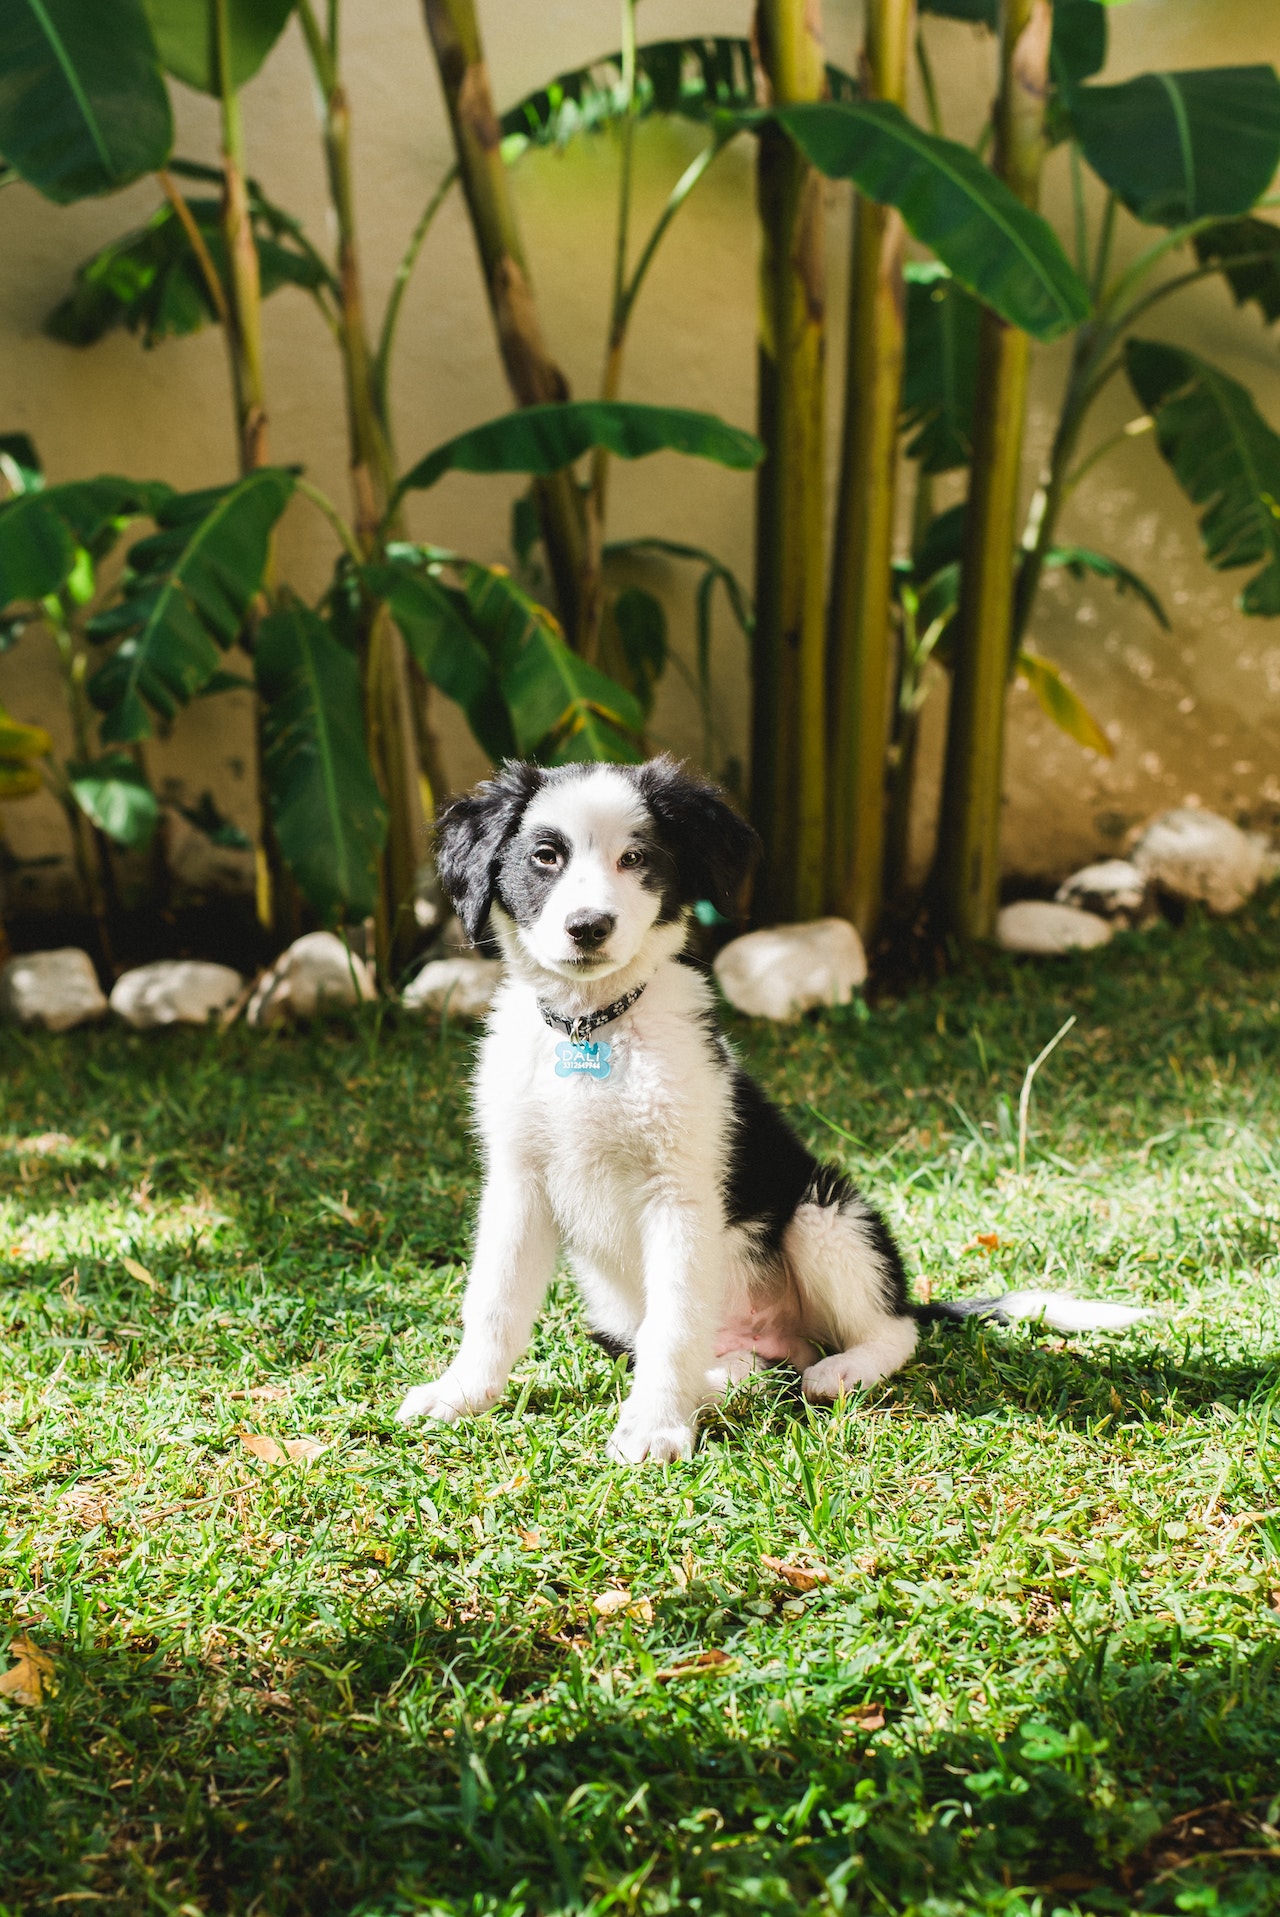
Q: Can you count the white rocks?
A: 8